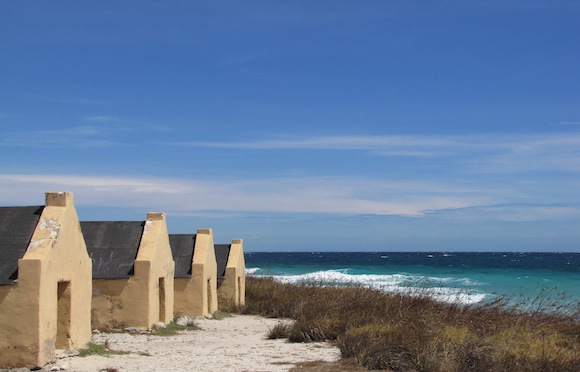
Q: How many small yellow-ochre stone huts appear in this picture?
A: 4